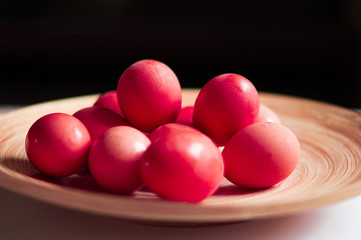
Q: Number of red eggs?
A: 10